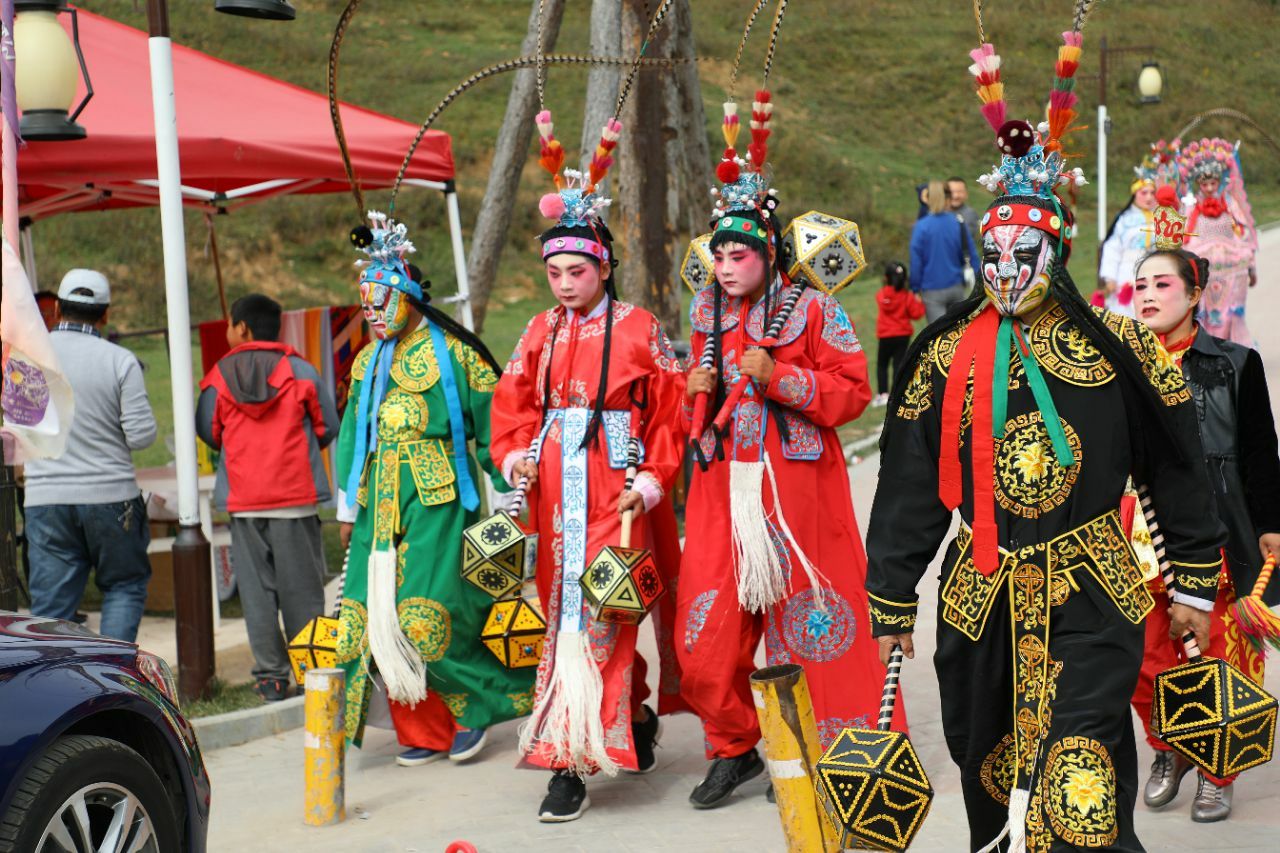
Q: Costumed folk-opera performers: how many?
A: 7